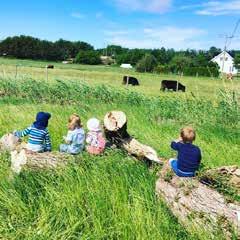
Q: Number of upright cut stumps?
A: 1